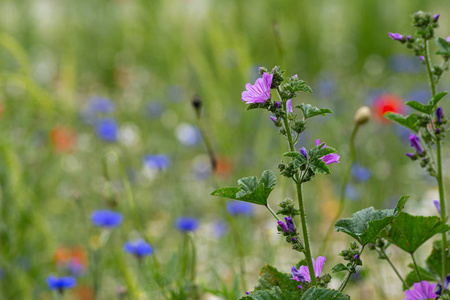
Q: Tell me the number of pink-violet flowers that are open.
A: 4